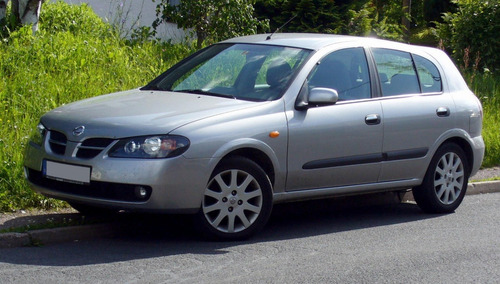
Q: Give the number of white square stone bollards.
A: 0